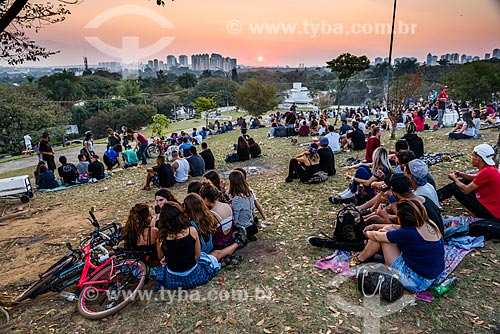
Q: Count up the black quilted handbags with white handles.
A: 1